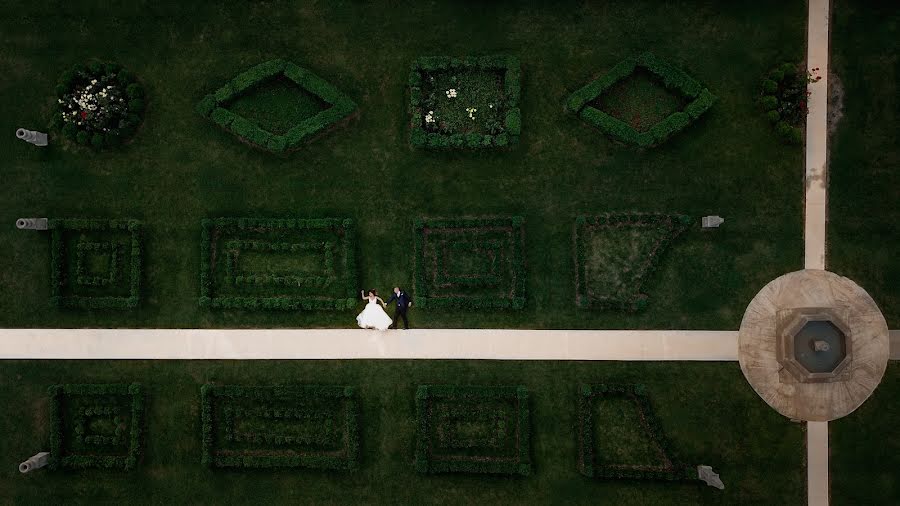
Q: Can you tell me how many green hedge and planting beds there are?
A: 13